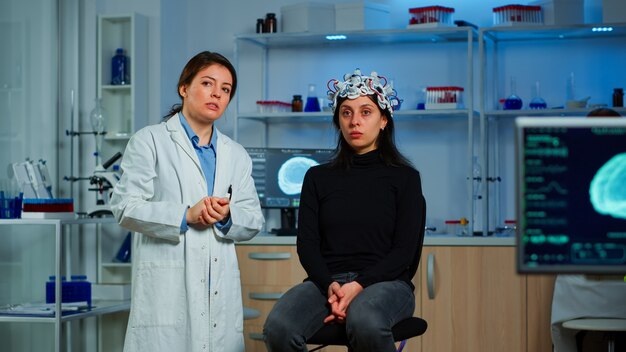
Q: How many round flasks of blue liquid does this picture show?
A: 2